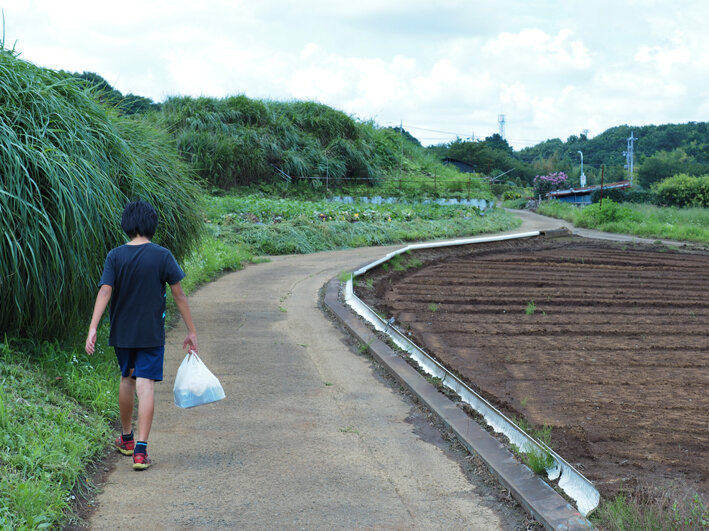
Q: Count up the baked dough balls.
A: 0